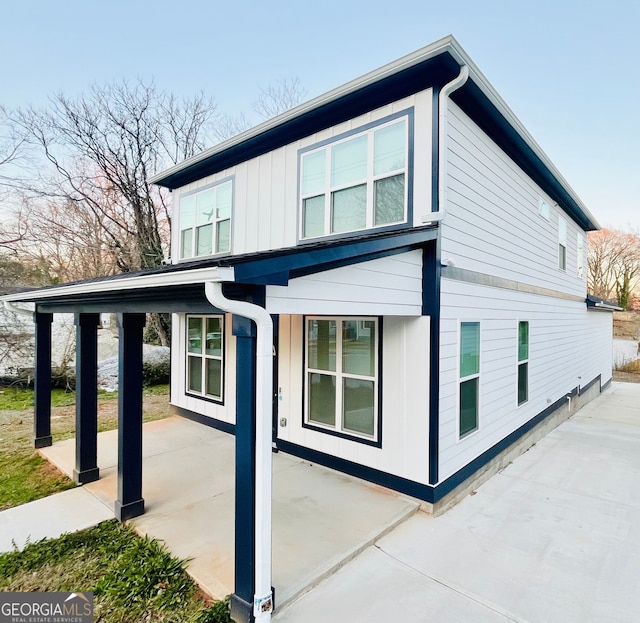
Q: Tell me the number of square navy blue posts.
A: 4